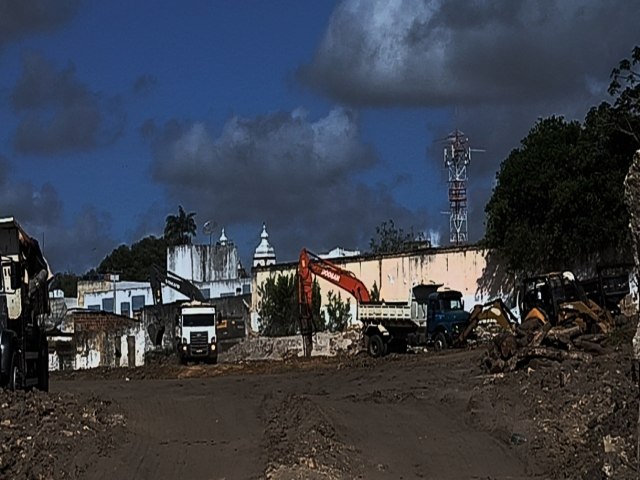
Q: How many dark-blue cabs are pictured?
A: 1